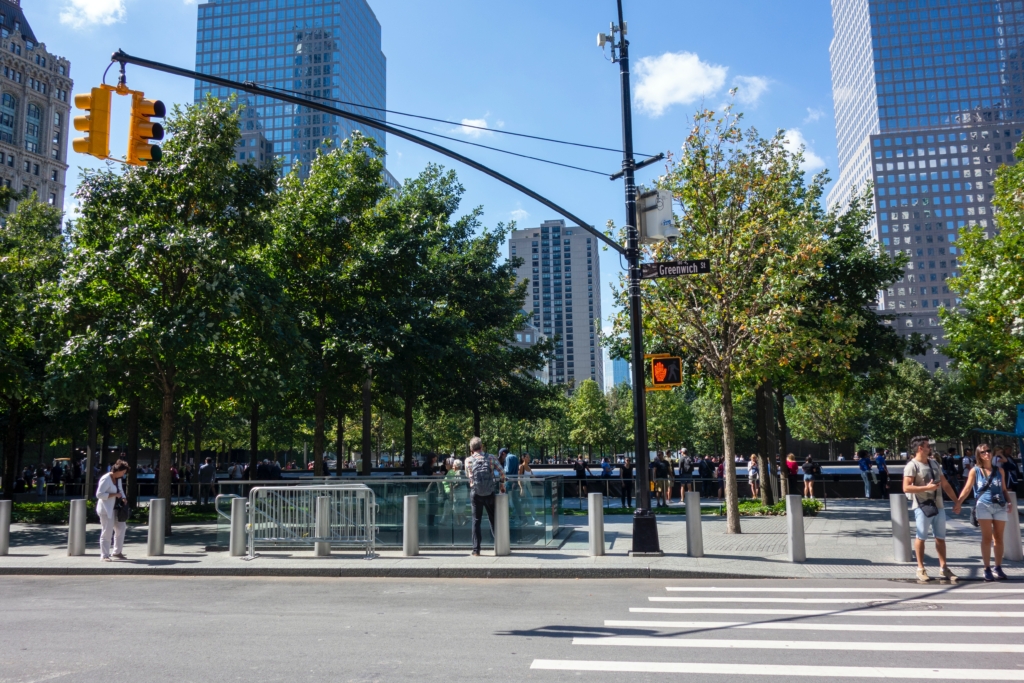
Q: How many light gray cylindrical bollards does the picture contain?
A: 12